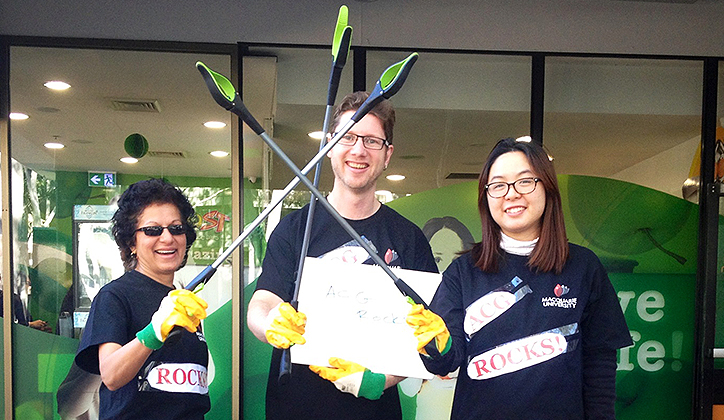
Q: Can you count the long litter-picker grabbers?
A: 3